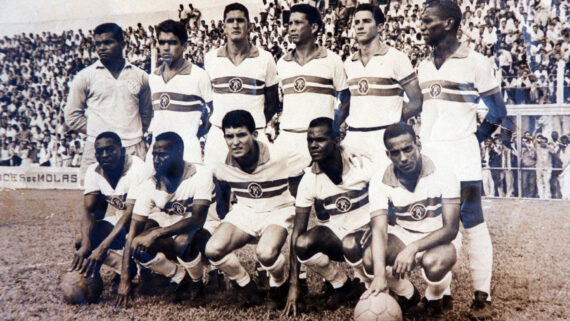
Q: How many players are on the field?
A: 11